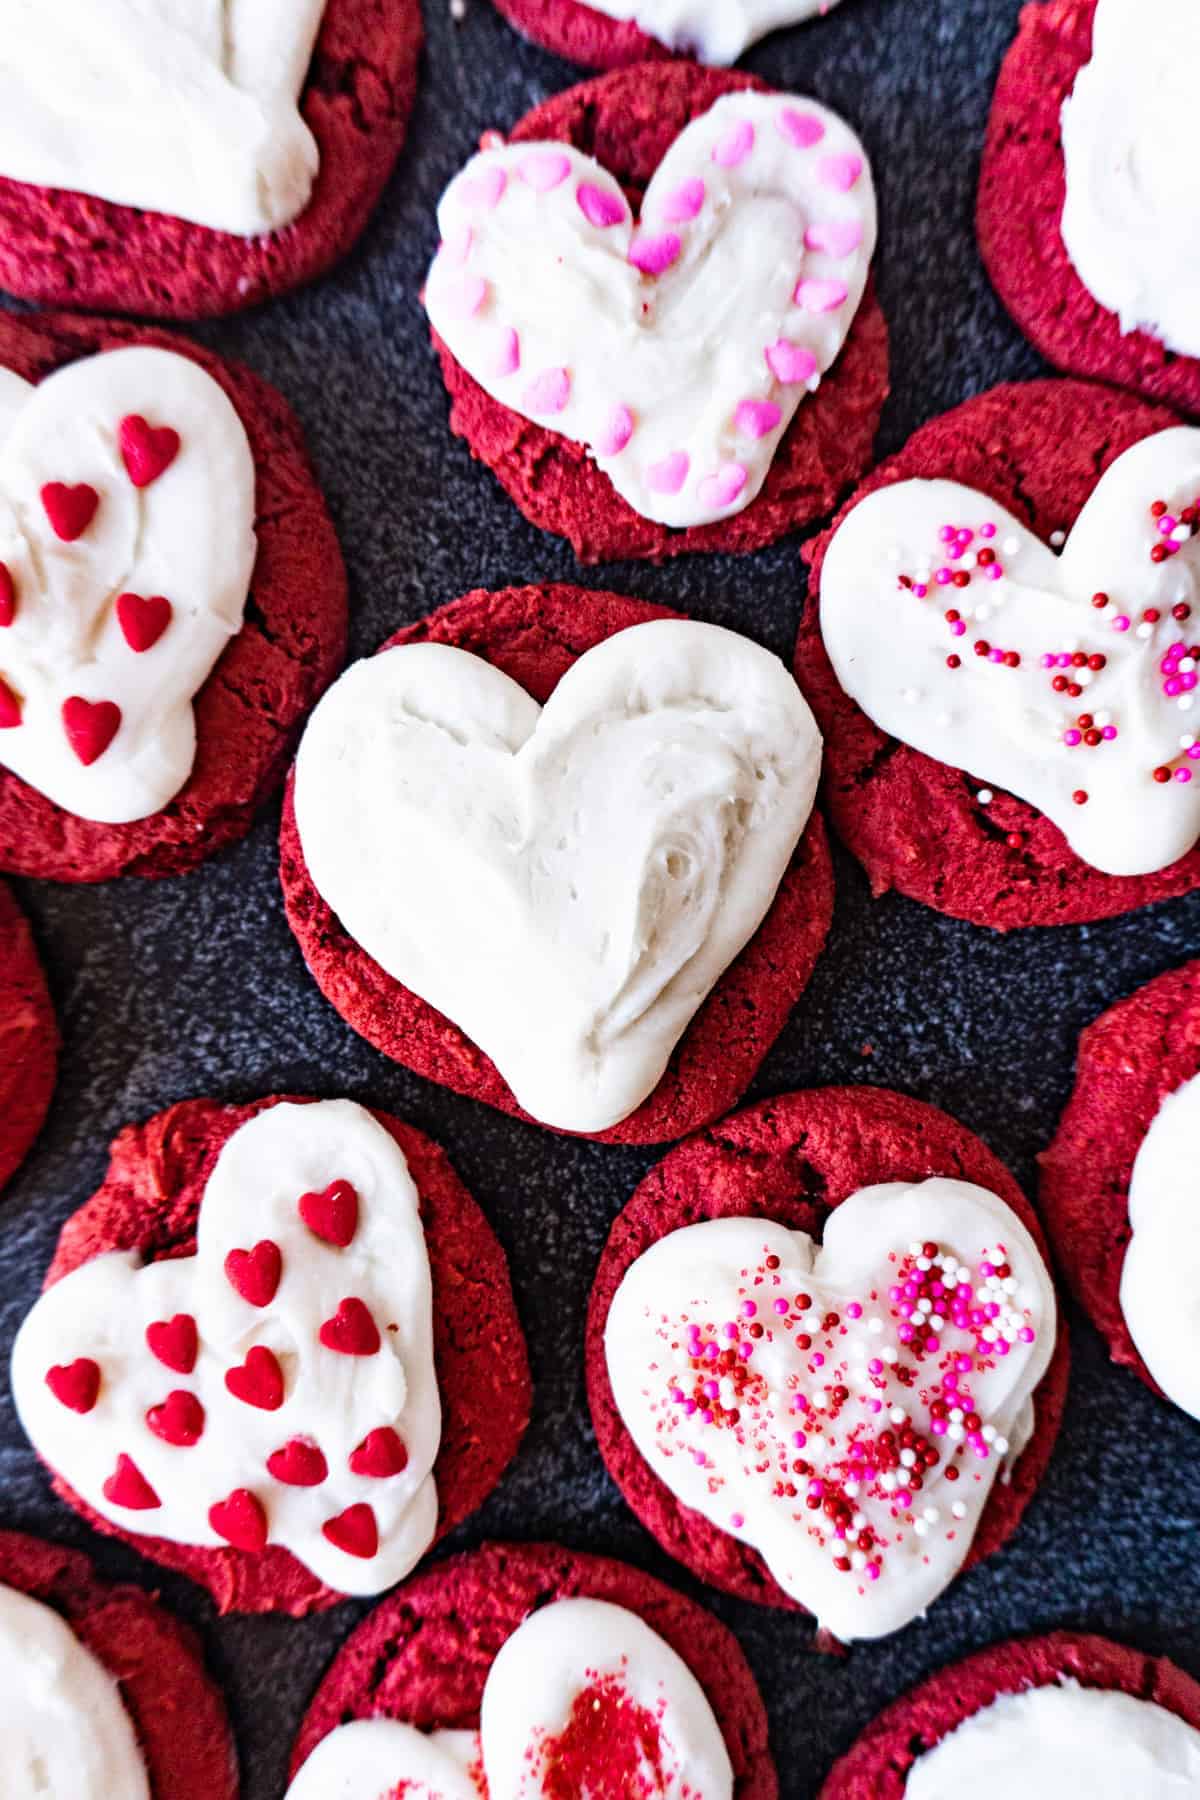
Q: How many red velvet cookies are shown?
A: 14